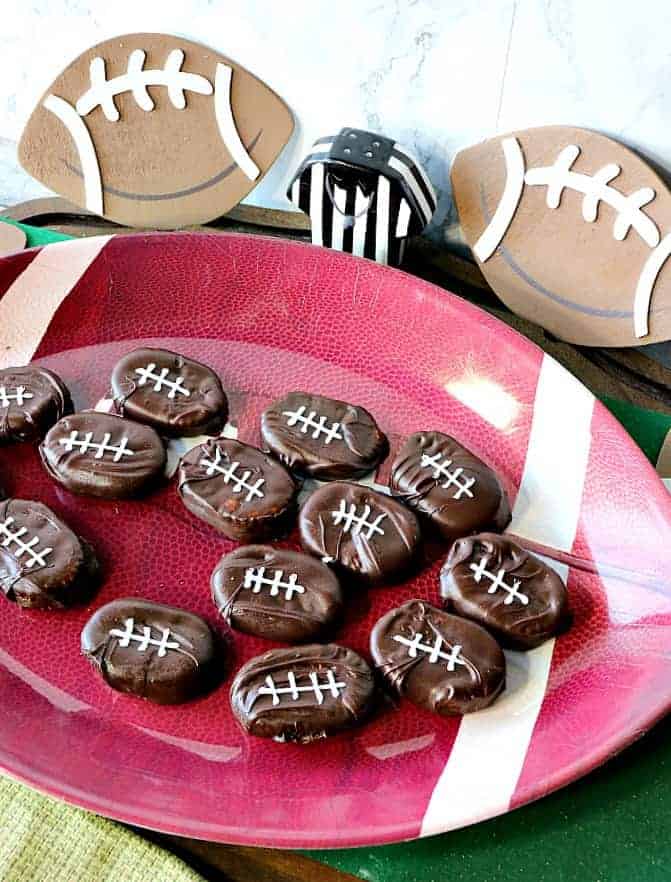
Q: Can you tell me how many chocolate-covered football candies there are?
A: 13